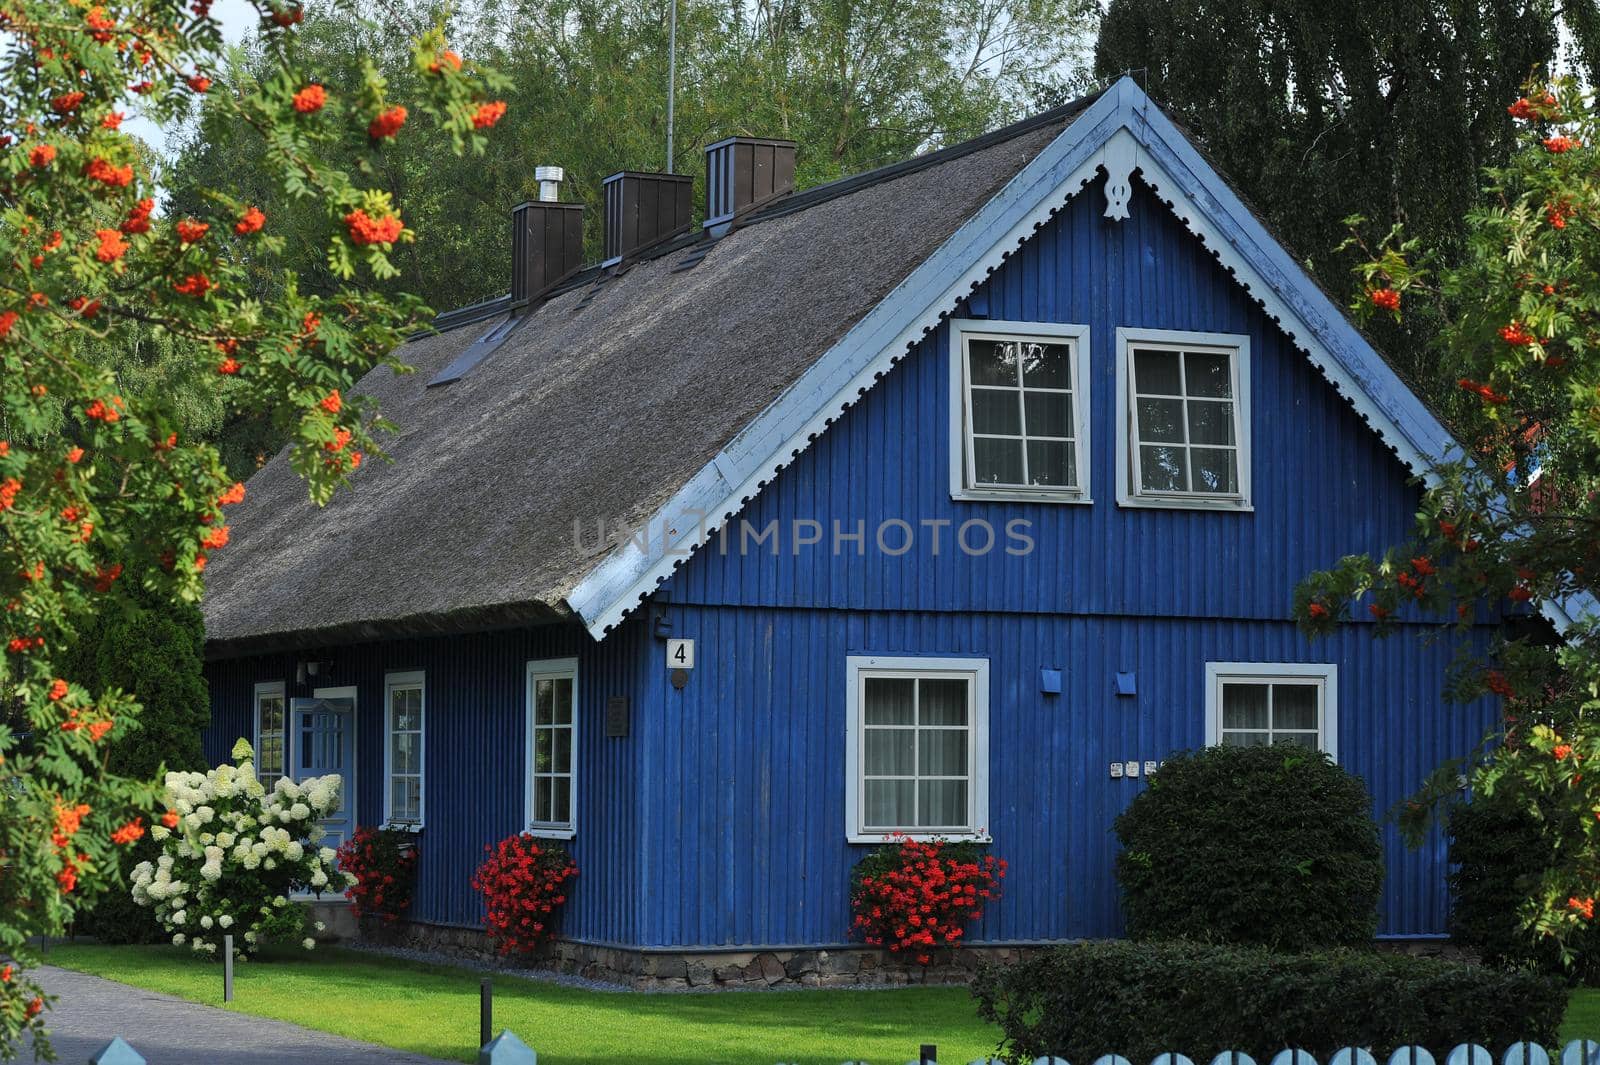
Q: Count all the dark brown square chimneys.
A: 3